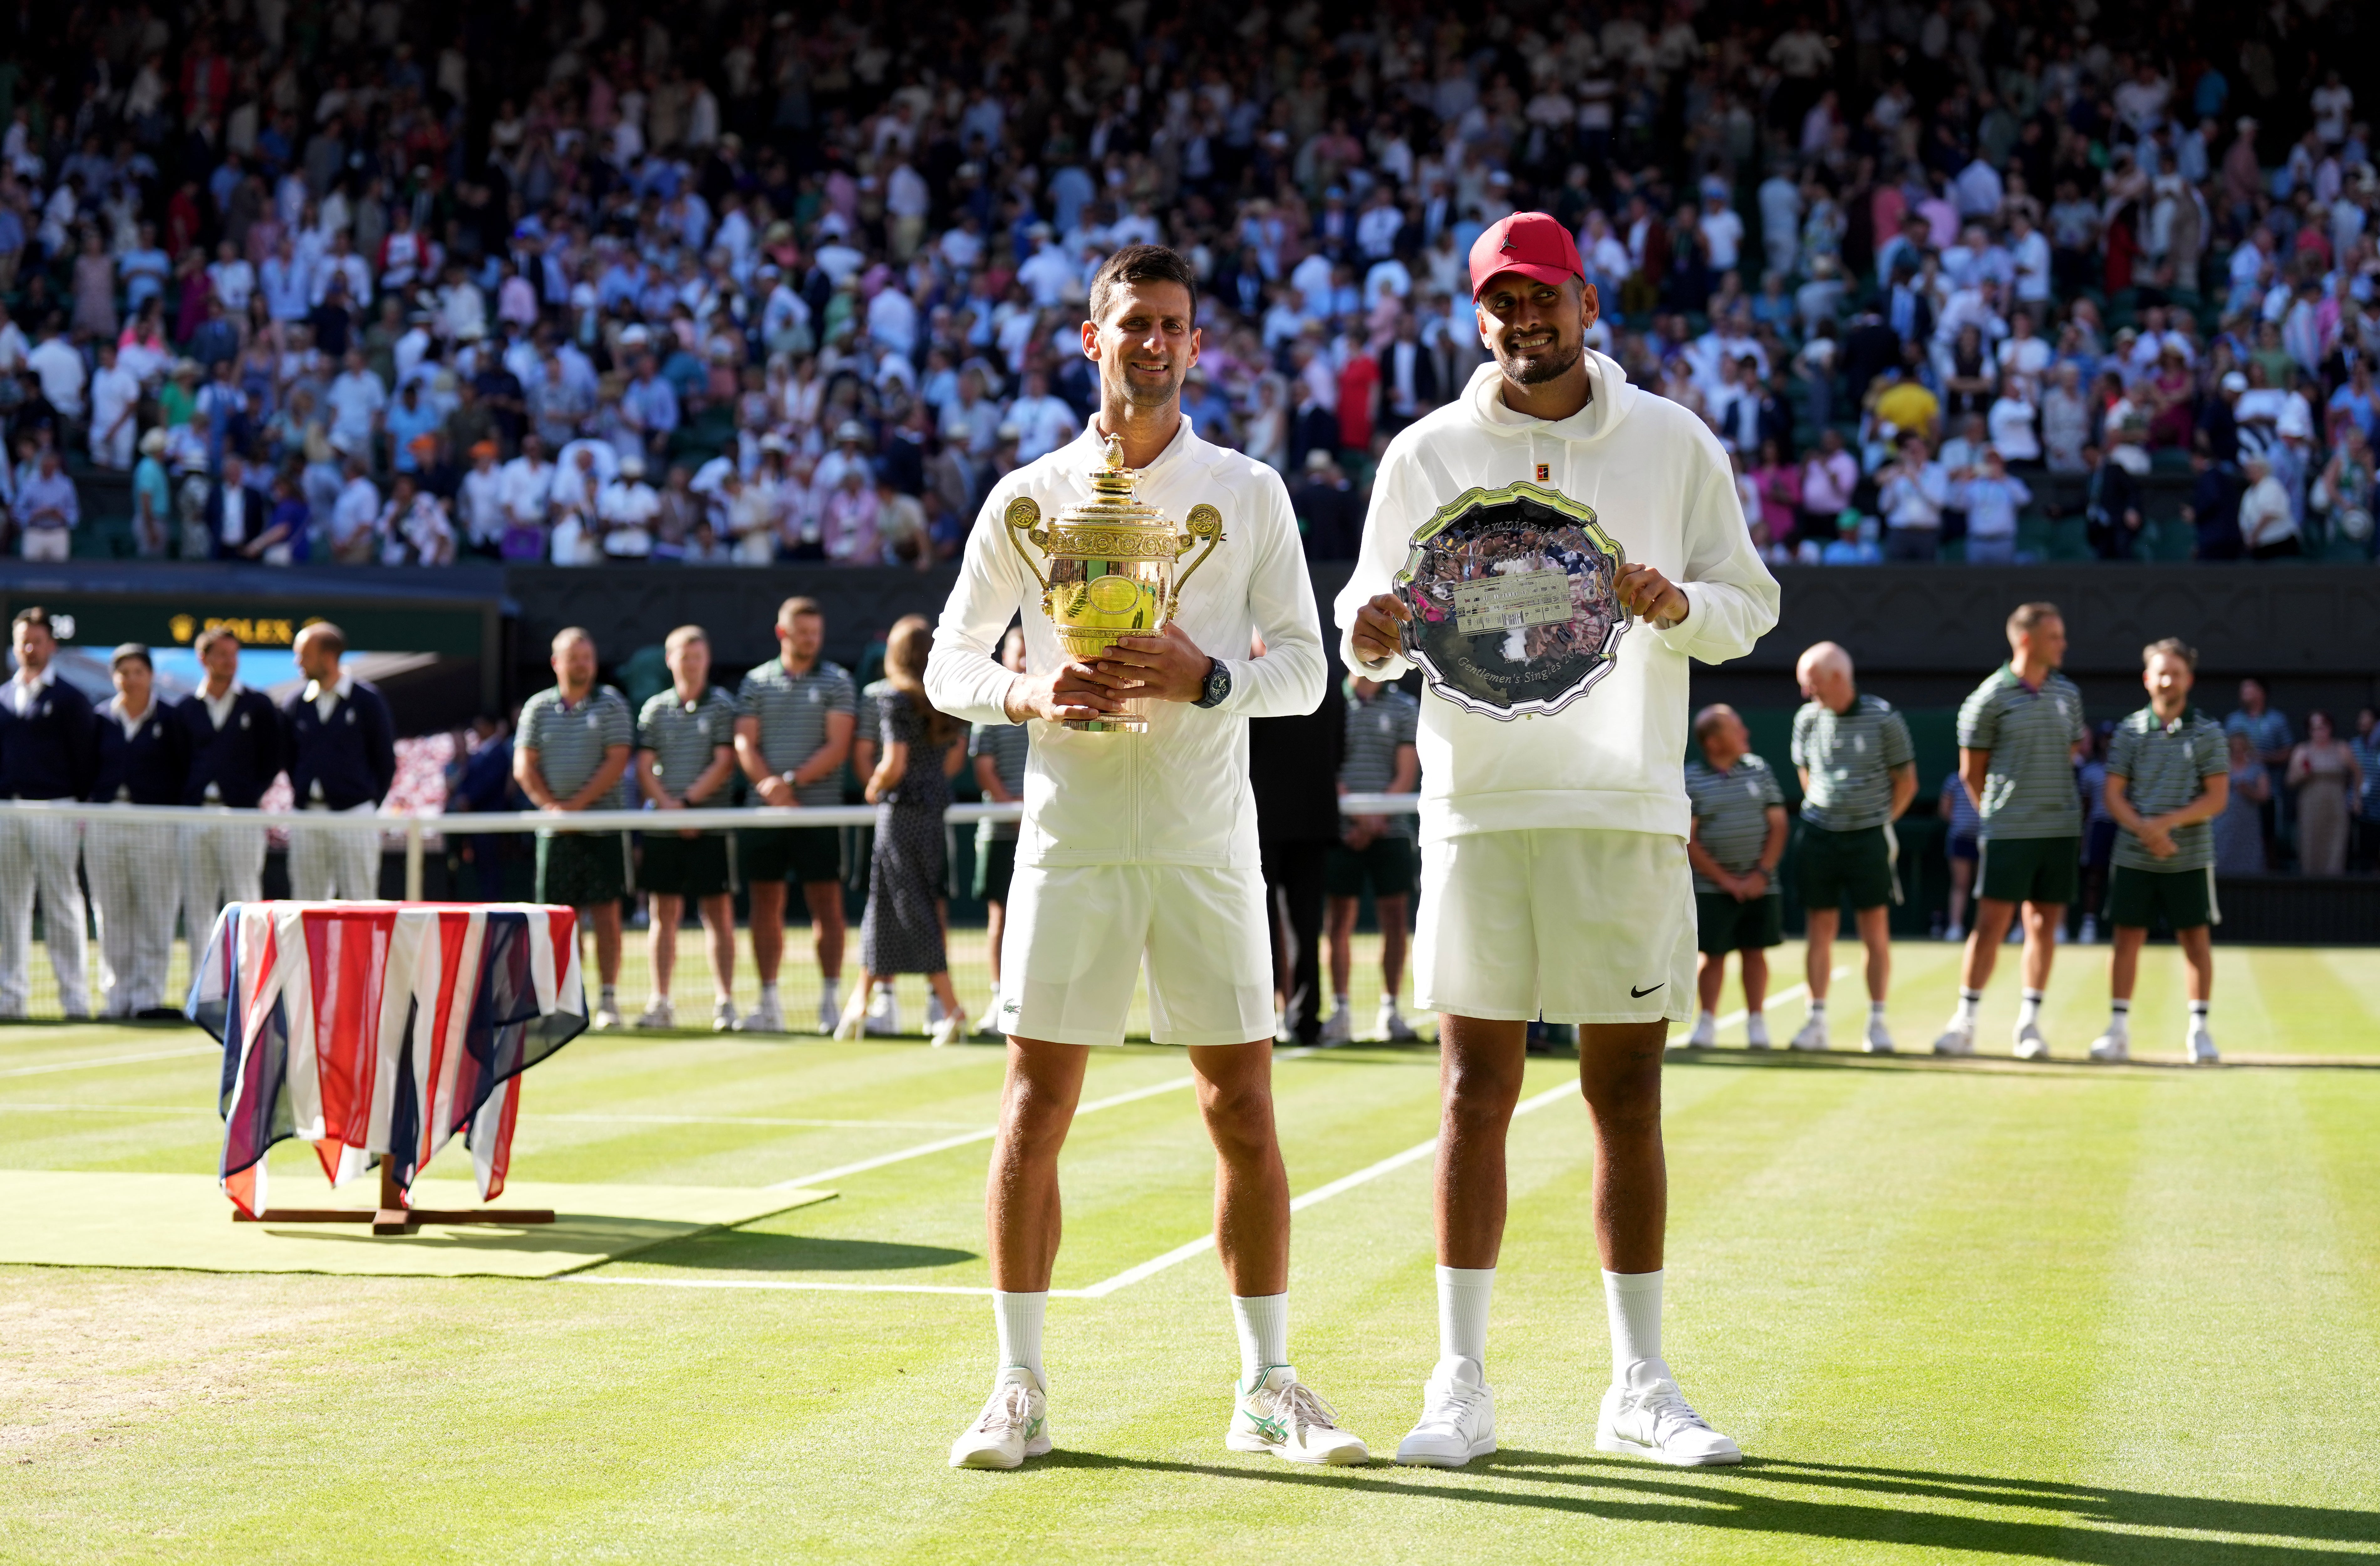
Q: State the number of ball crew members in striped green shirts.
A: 10